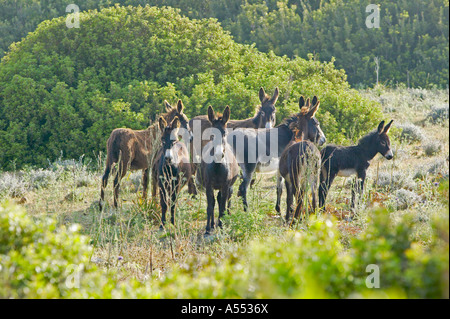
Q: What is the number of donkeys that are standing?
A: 7